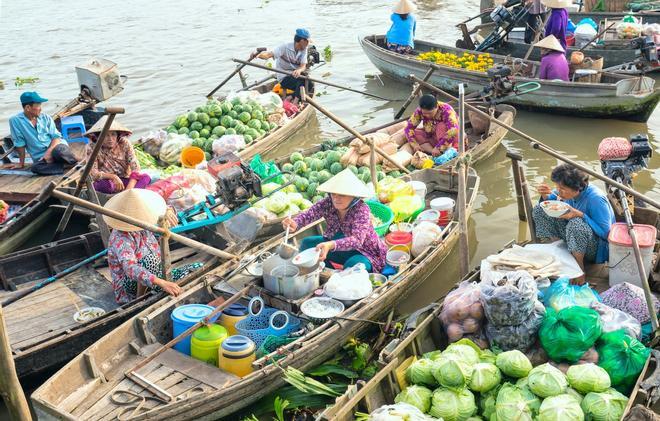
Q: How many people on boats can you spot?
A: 11